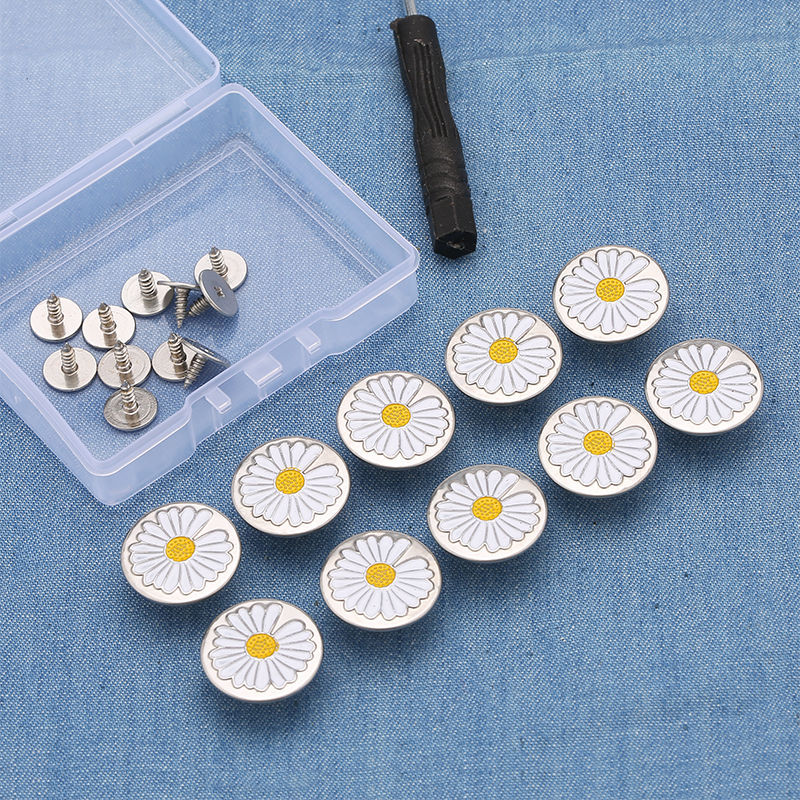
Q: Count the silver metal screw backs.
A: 11